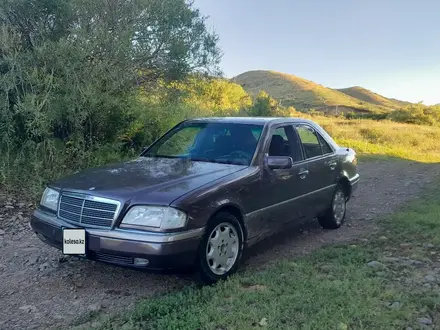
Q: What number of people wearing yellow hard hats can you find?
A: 0